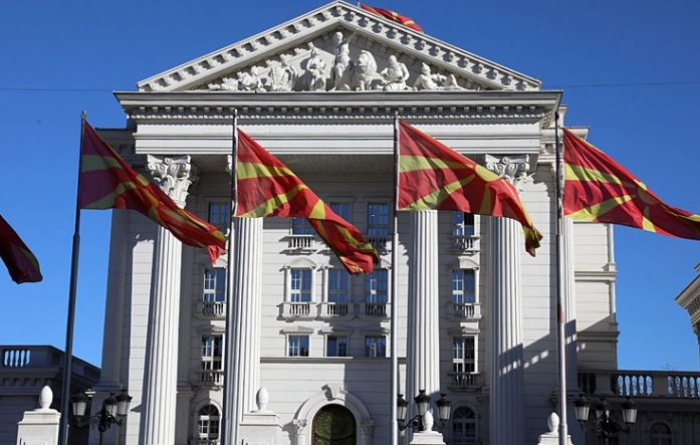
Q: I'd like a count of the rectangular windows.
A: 15